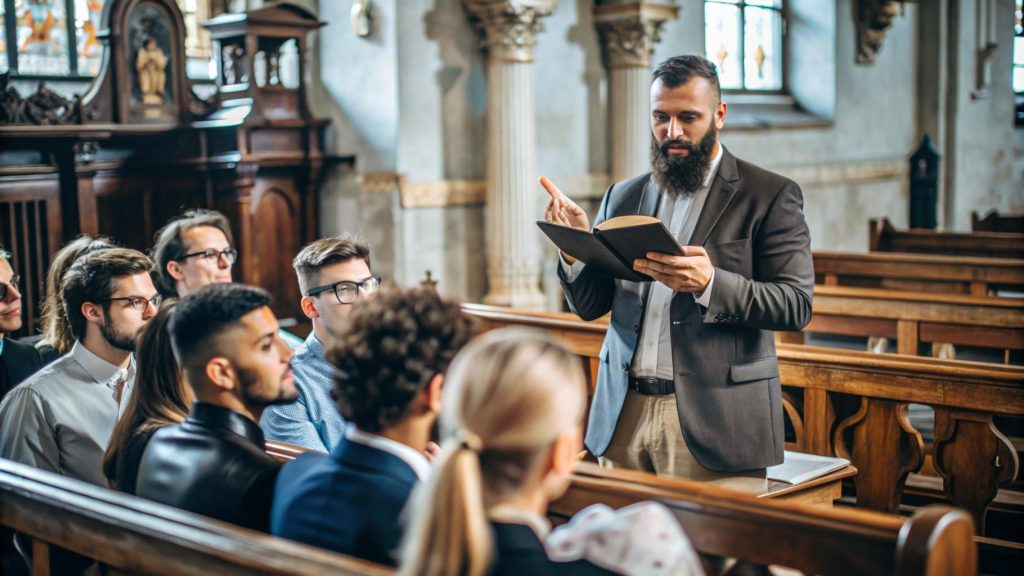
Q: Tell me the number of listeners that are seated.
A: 9